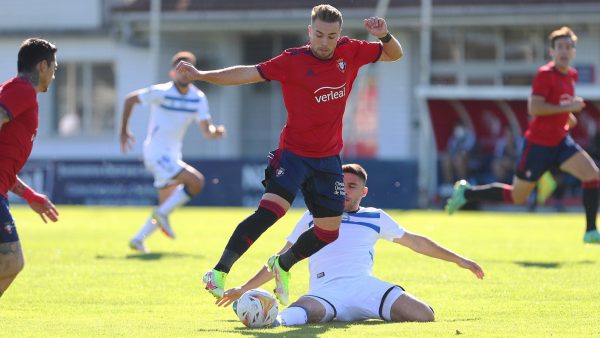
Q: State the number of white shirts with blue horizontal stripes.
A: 2